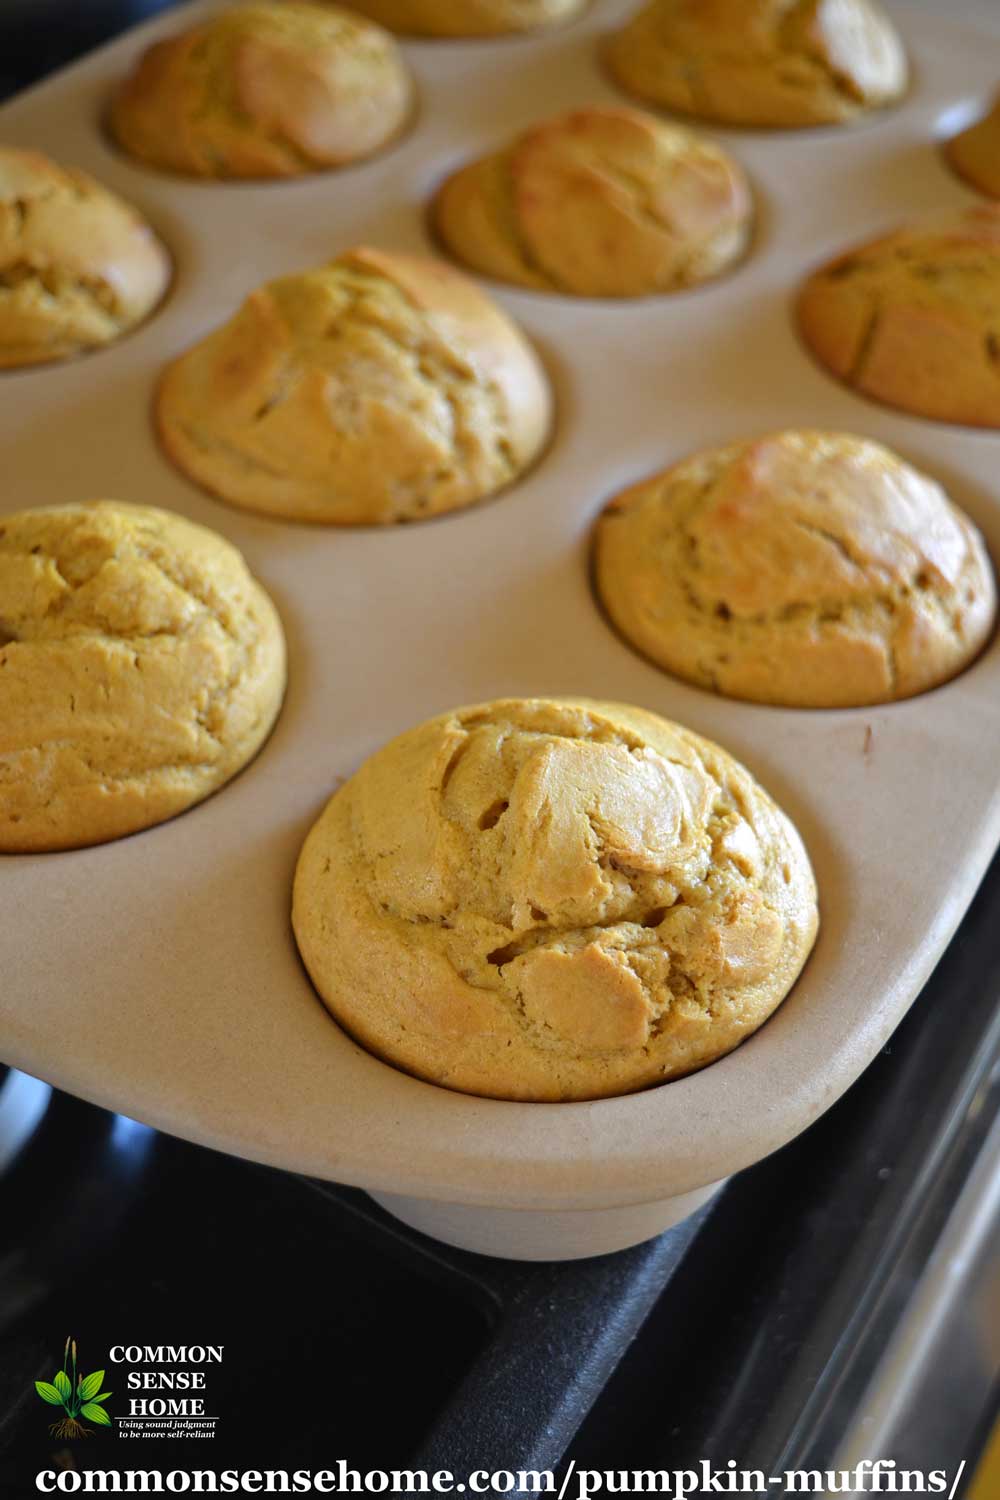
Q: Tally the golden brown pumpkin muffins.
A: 11